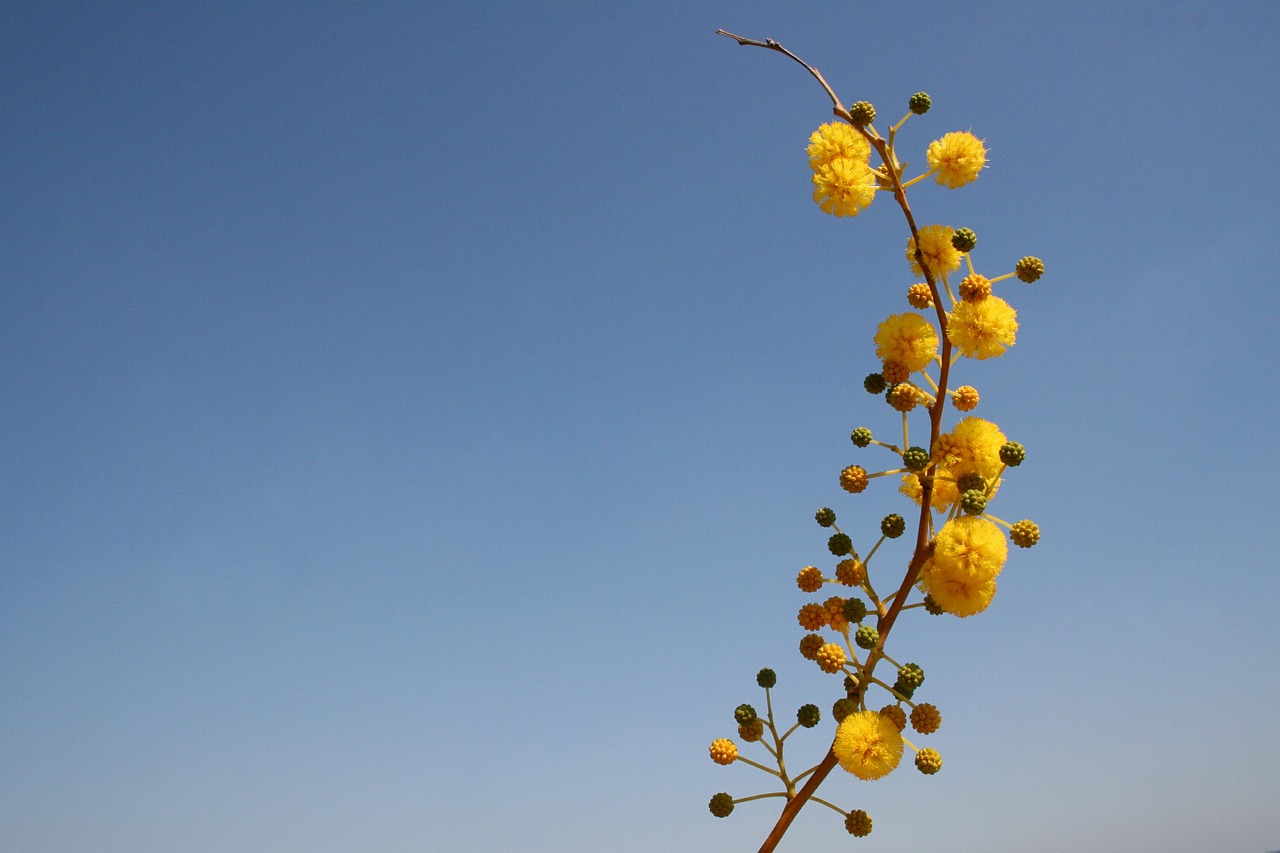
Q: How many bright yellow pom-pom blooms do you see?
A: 11